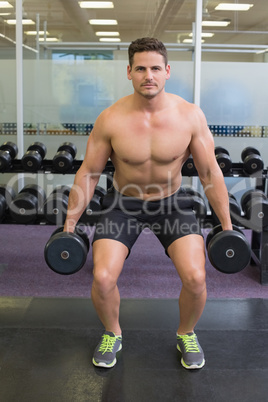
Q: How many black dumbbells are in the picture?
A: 15